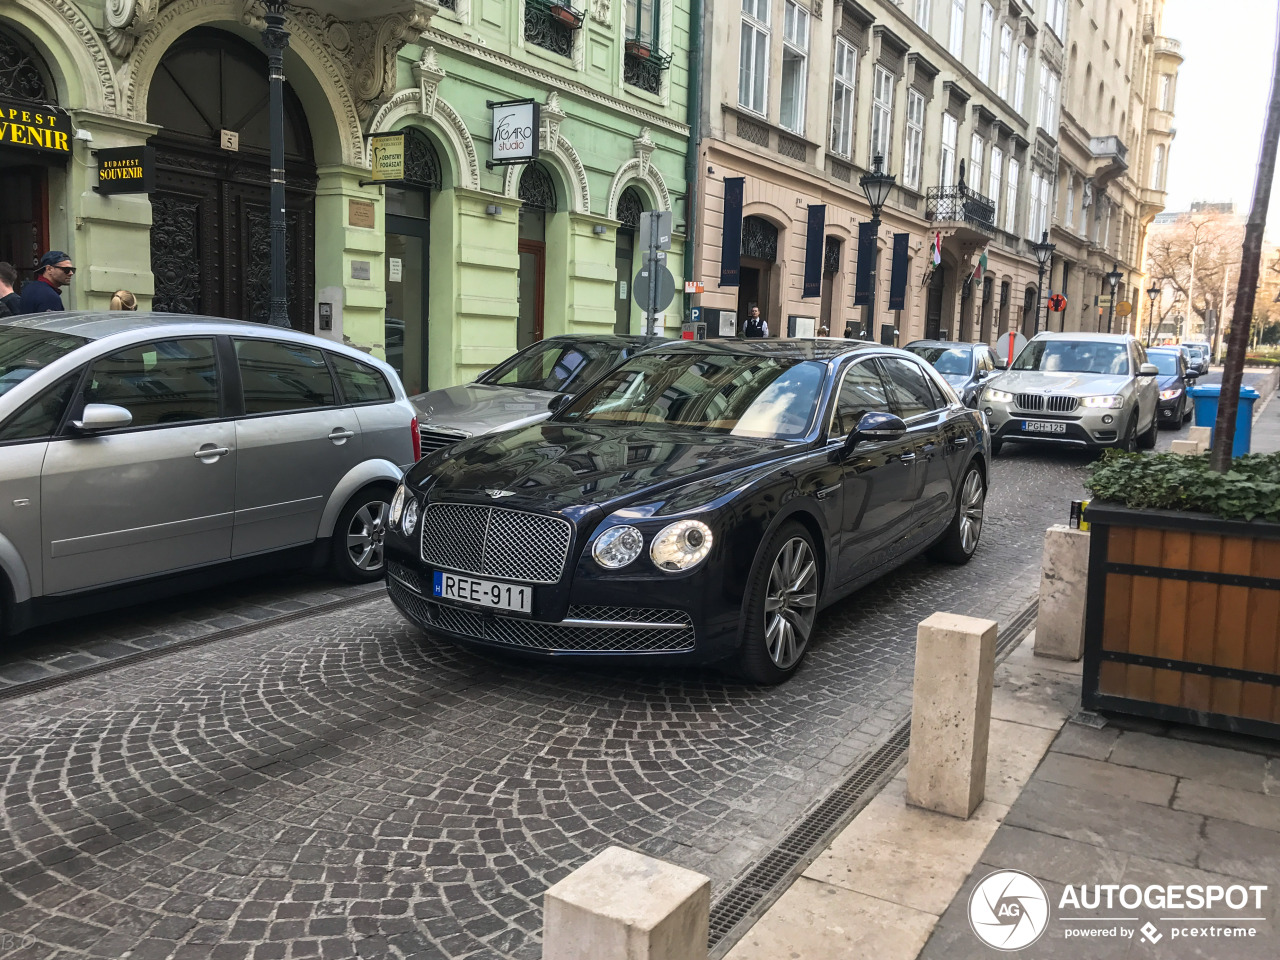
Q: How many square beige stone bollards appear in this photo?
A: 5